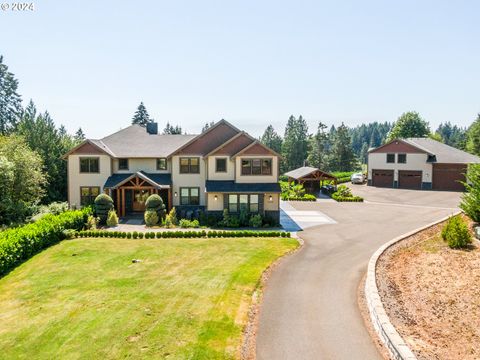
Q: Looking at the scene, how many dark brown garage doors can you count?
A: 3